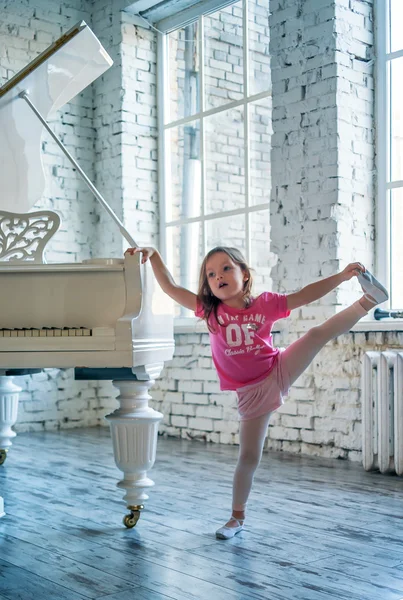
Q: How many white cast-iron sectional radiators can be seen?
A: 1